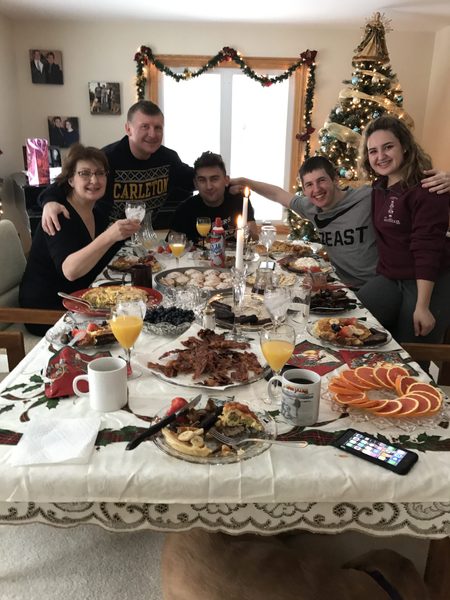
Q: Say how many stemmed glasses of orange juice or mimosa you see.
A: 4